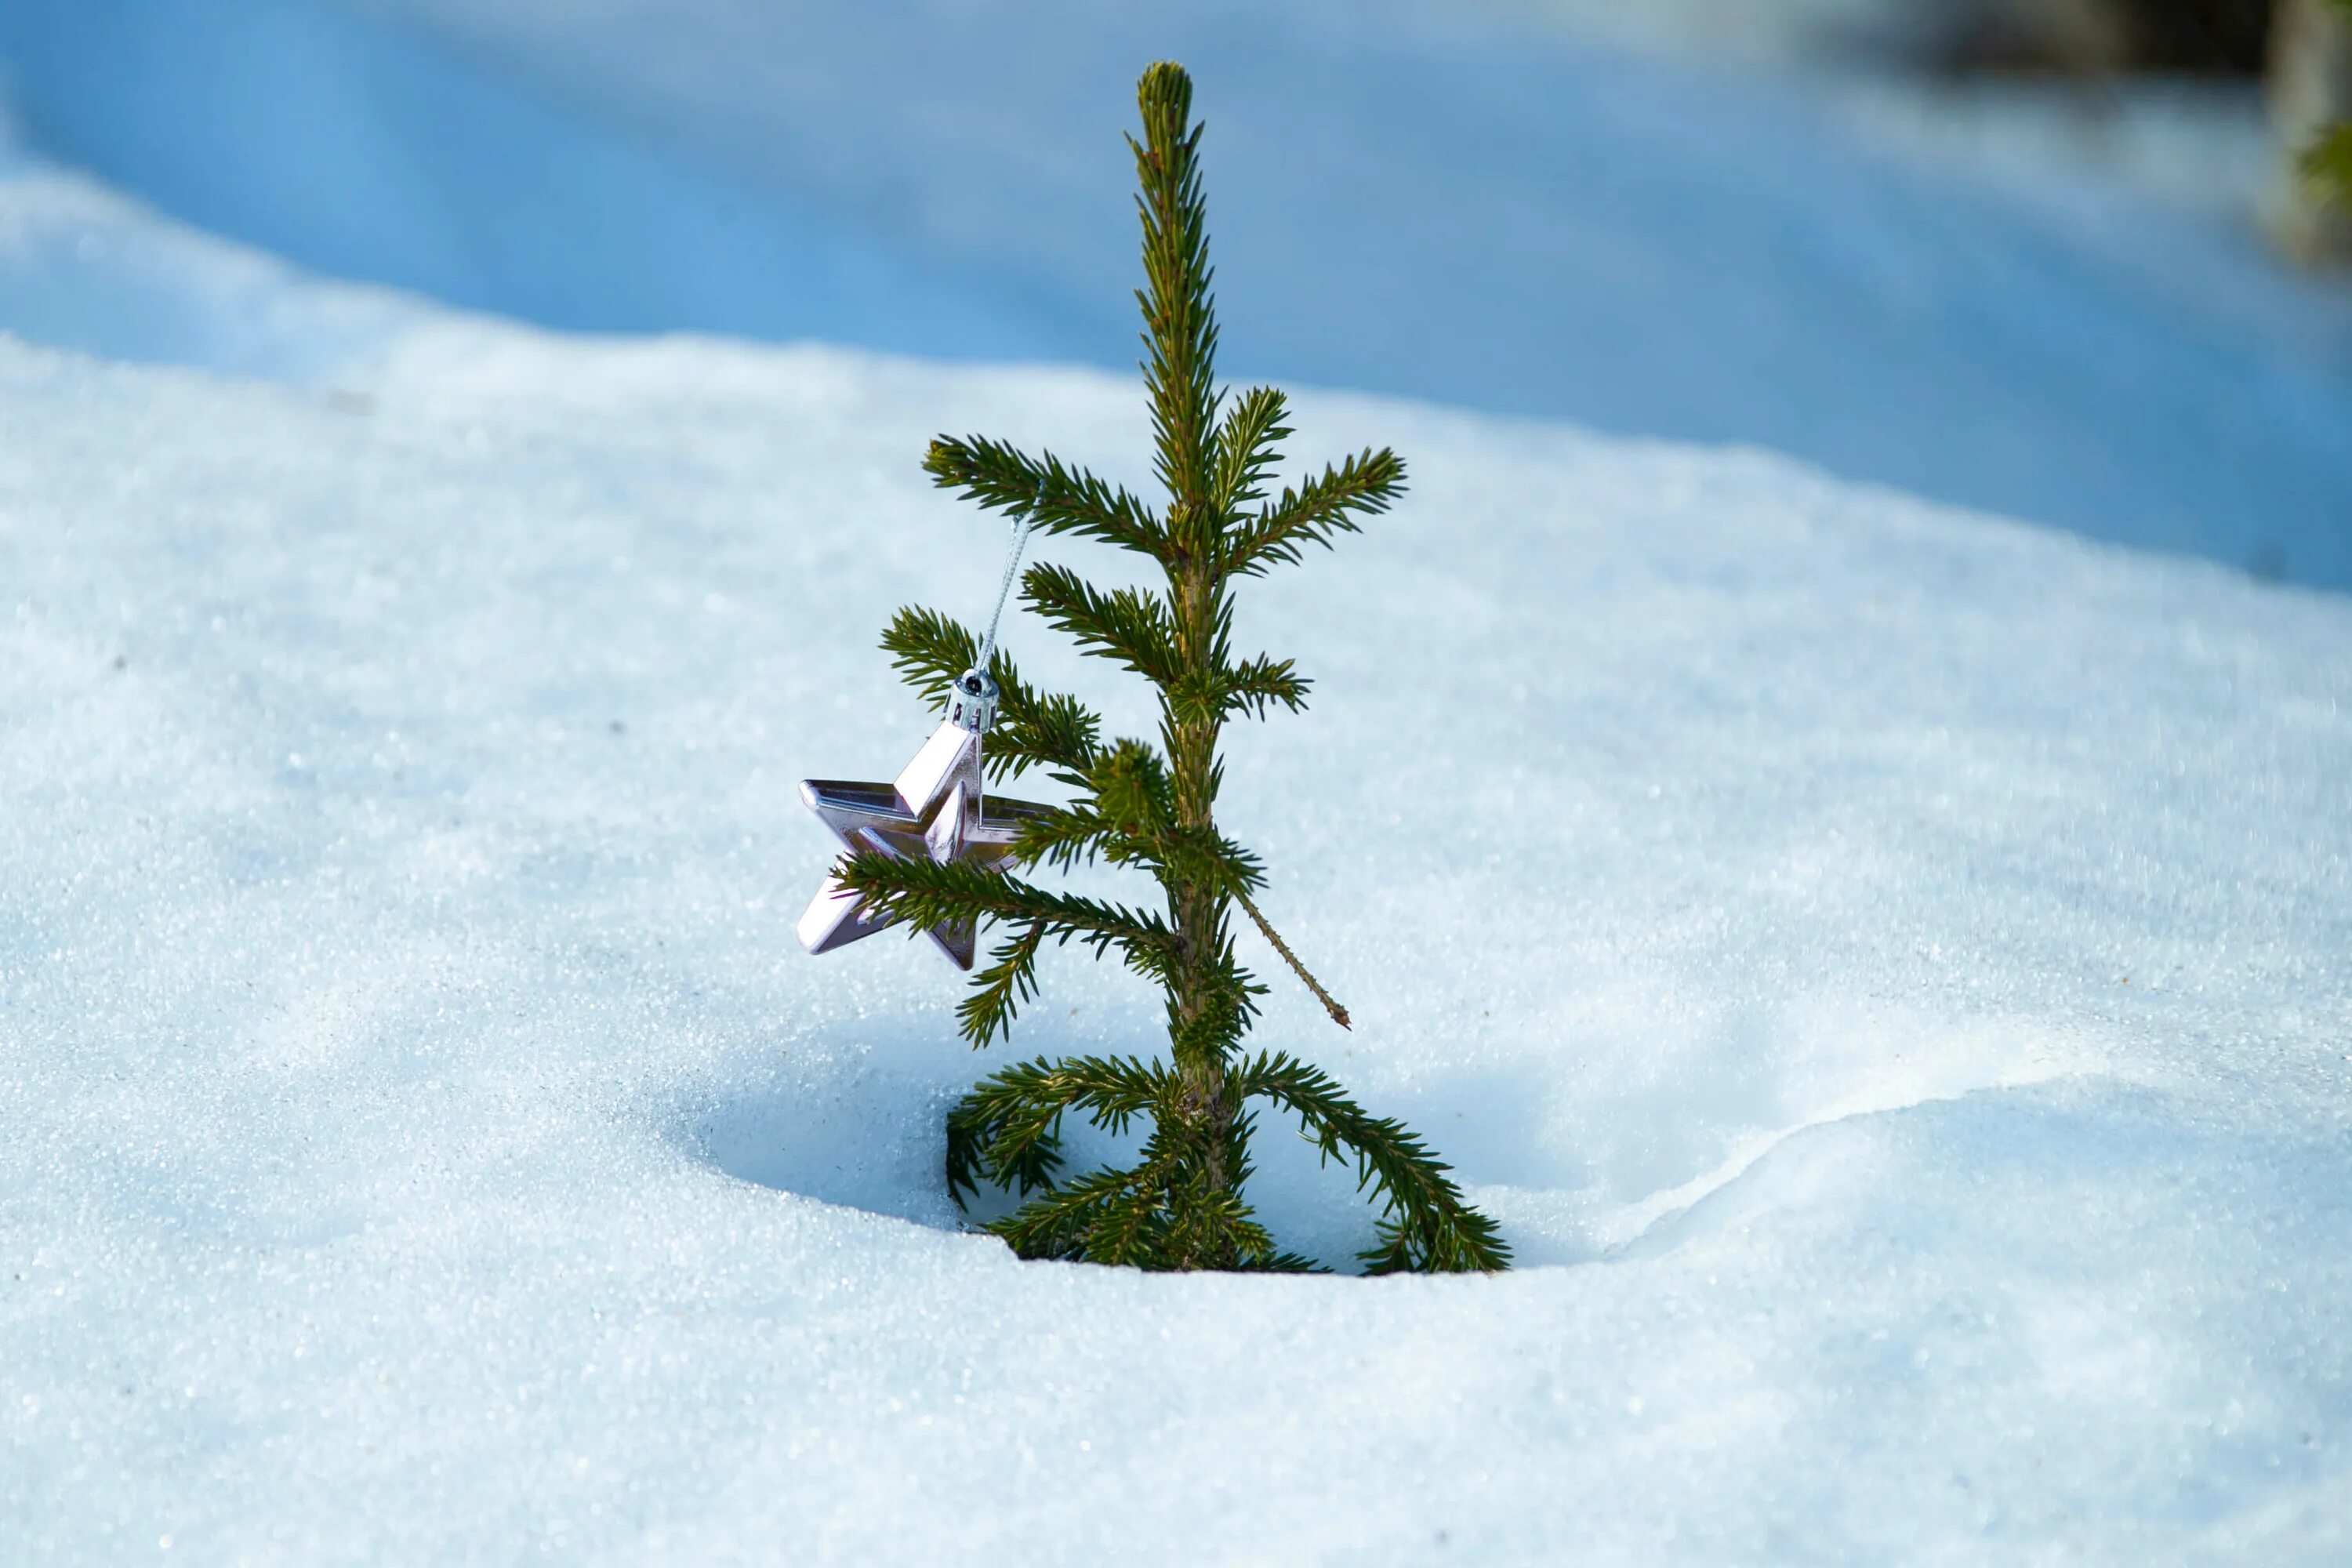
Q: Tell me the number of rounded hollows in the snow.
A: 1